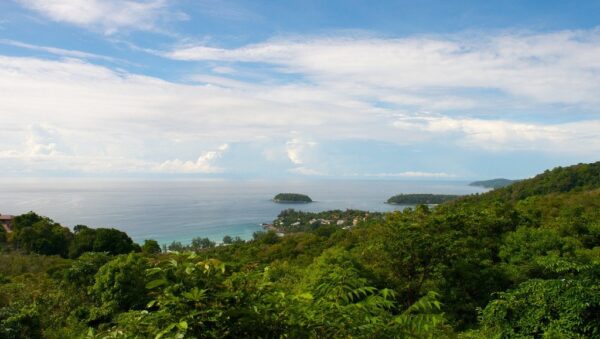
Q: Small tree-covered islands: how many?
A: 2